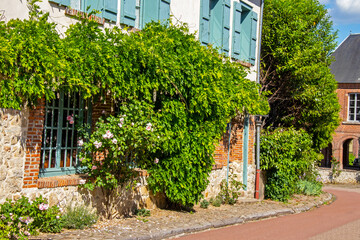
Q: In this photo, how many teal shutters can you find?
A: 8